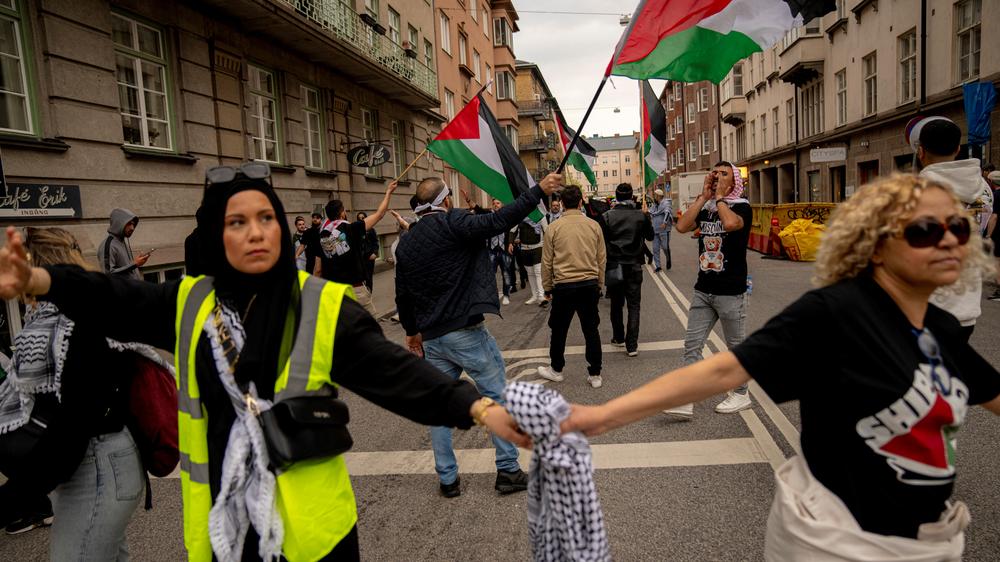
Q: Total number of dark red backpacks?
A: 1